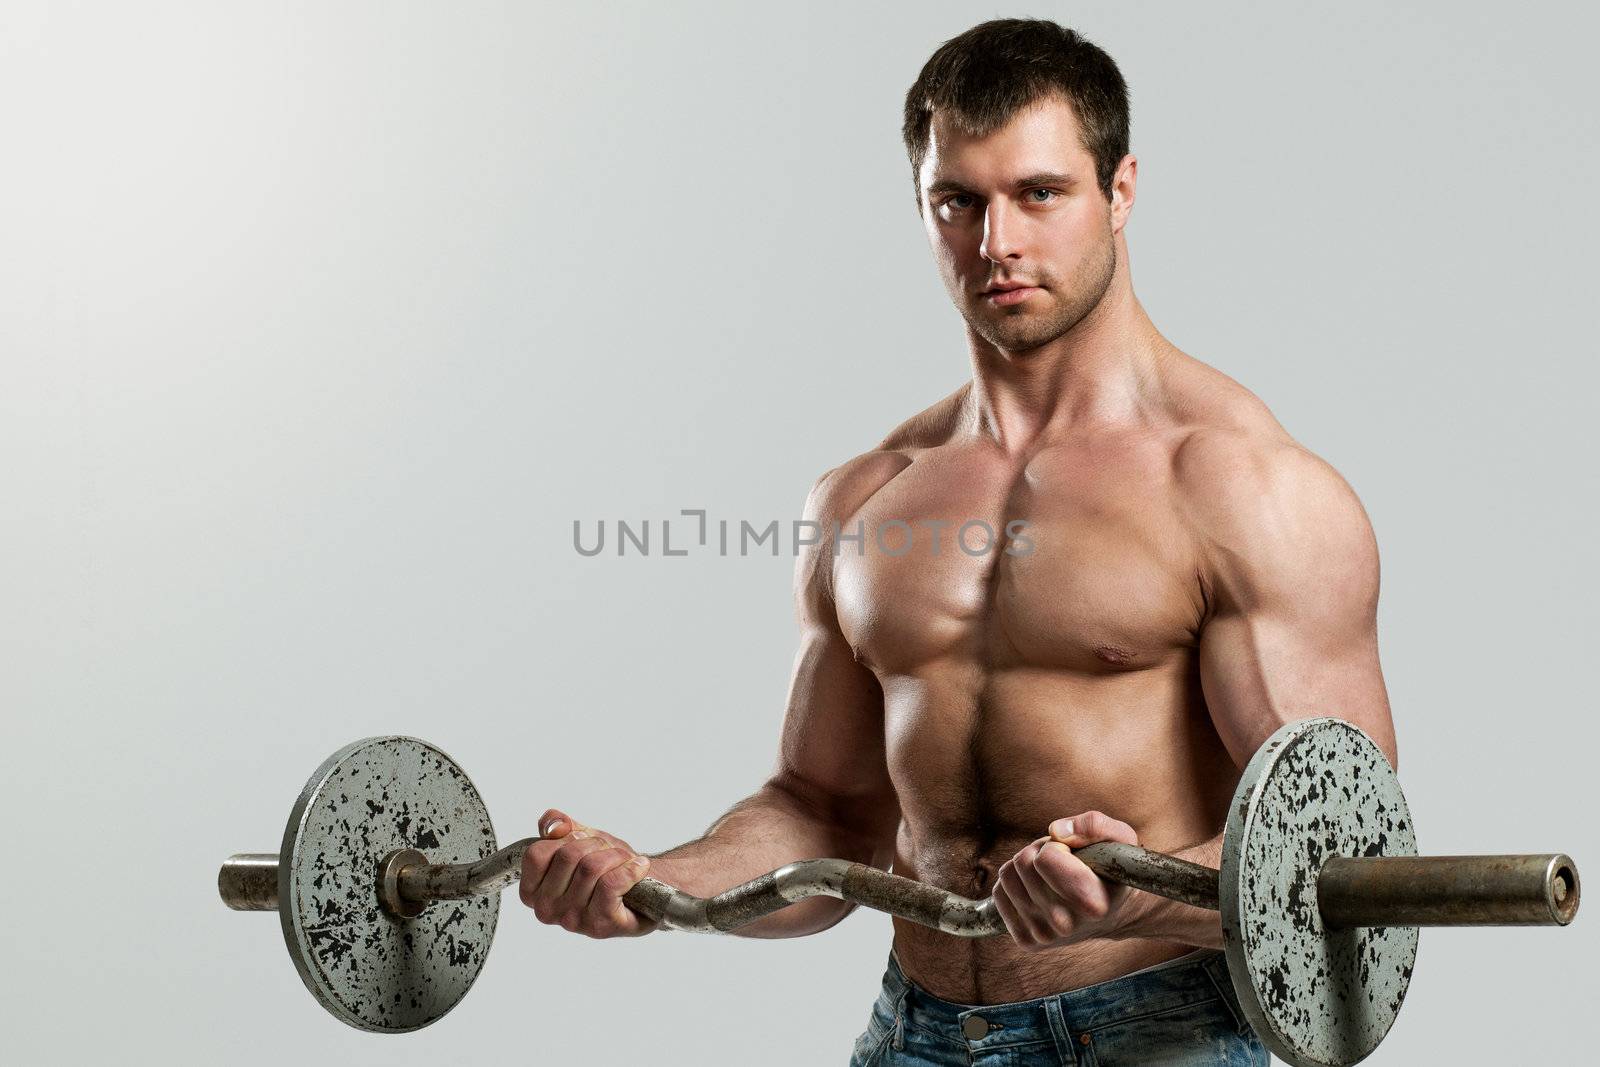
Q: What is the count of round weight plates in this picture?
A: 2